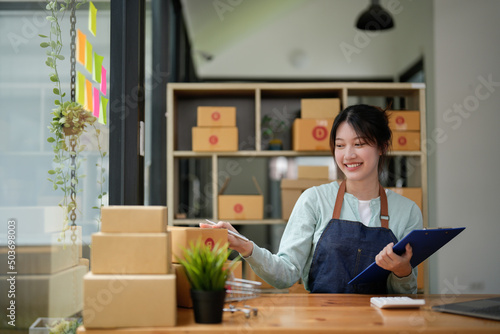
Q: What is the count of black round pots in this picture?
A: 1